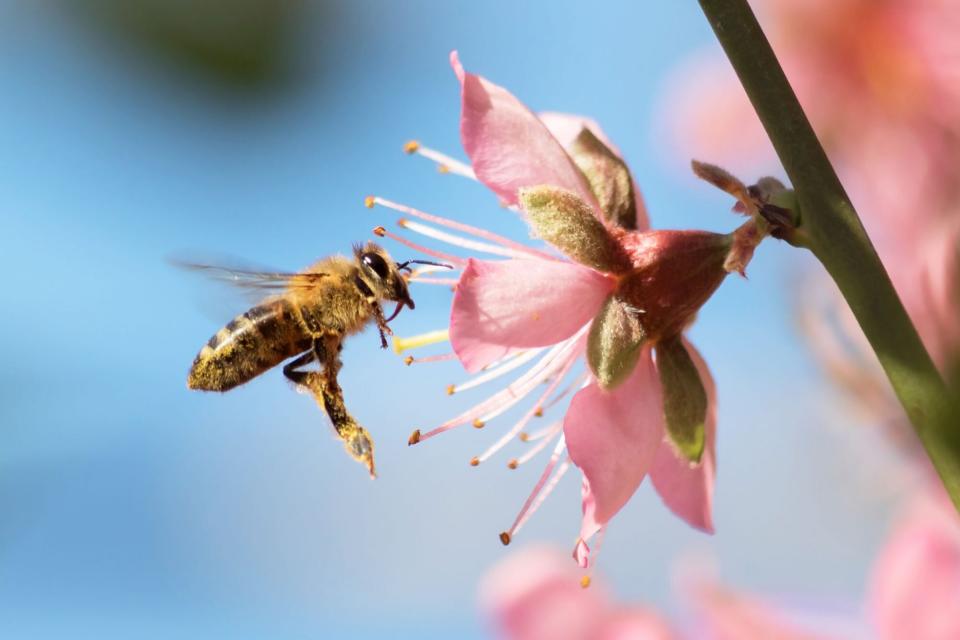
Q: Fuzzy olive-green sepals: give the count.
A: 4